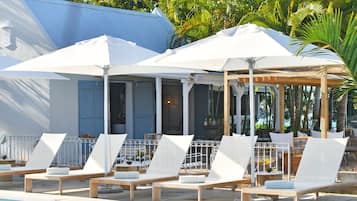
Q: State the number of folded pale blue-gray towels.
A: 5